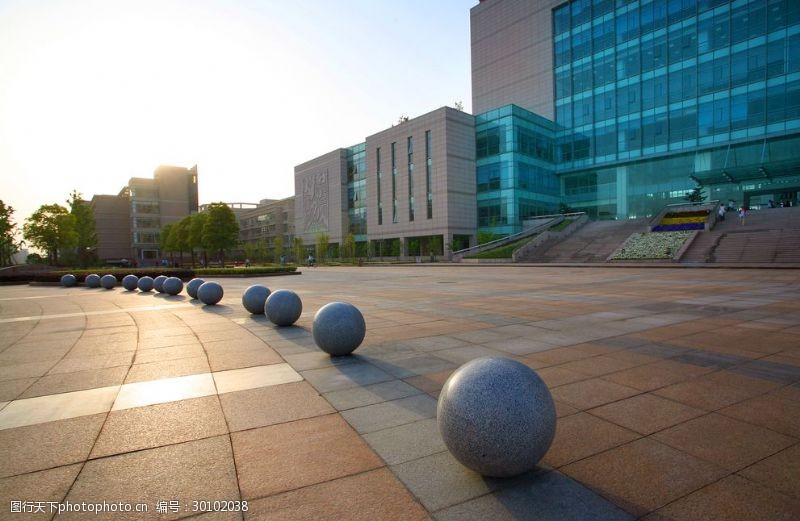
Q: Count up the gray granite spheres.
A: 13